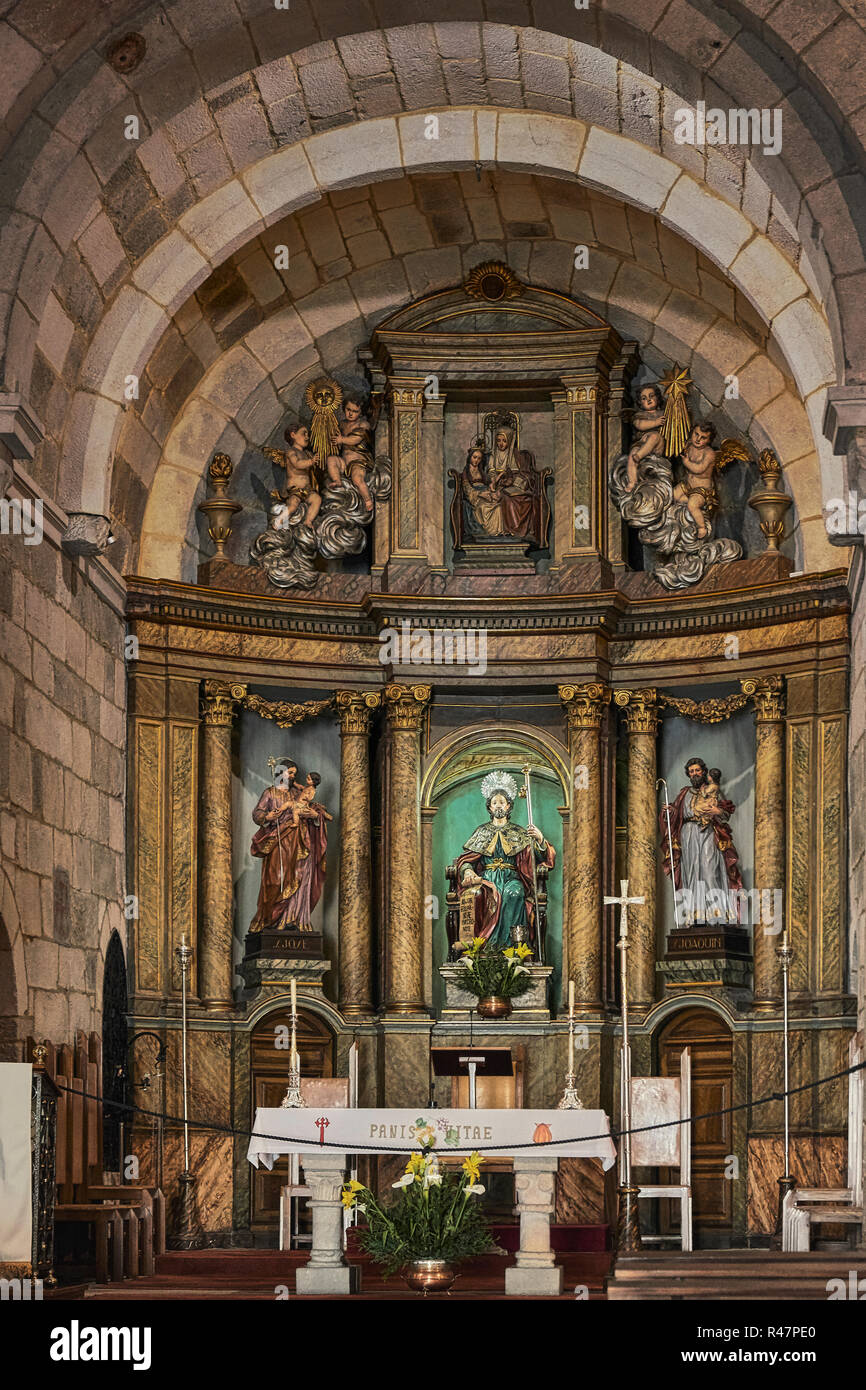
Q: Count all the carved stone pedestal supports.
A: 2